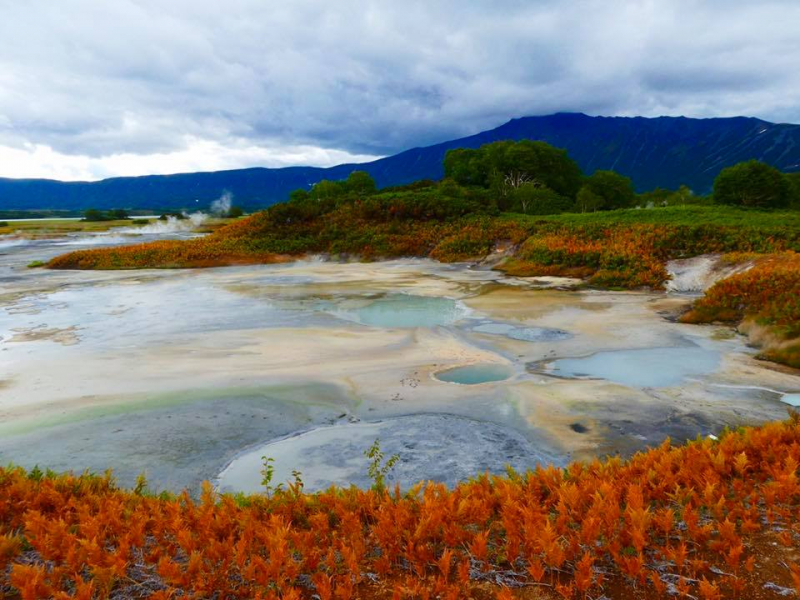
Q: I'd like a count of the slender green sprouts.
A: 3